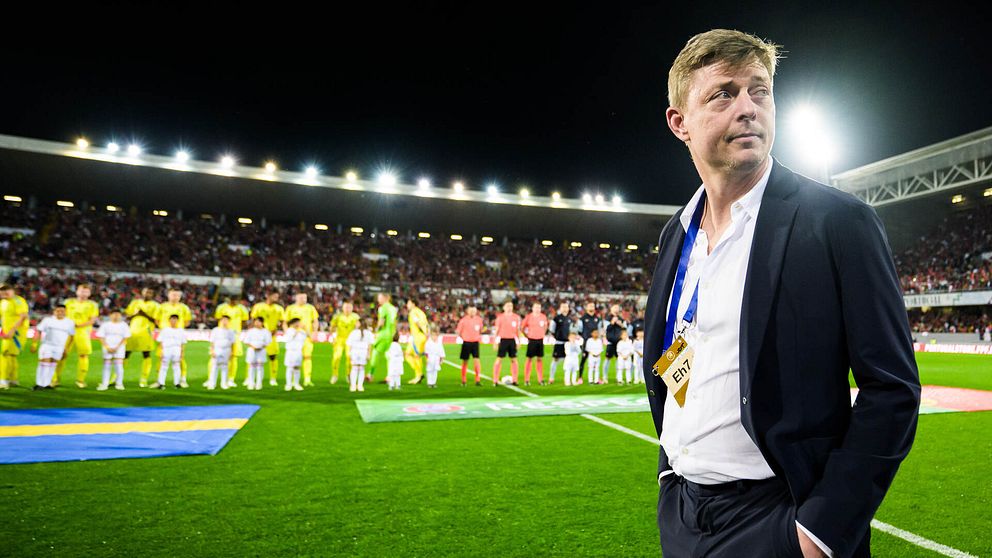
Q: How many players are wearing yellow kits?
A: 9